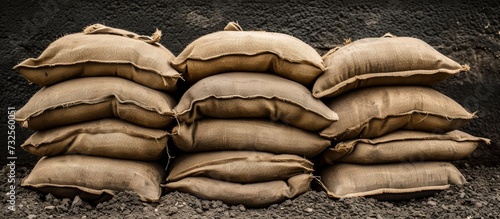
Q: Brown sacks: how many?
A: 13